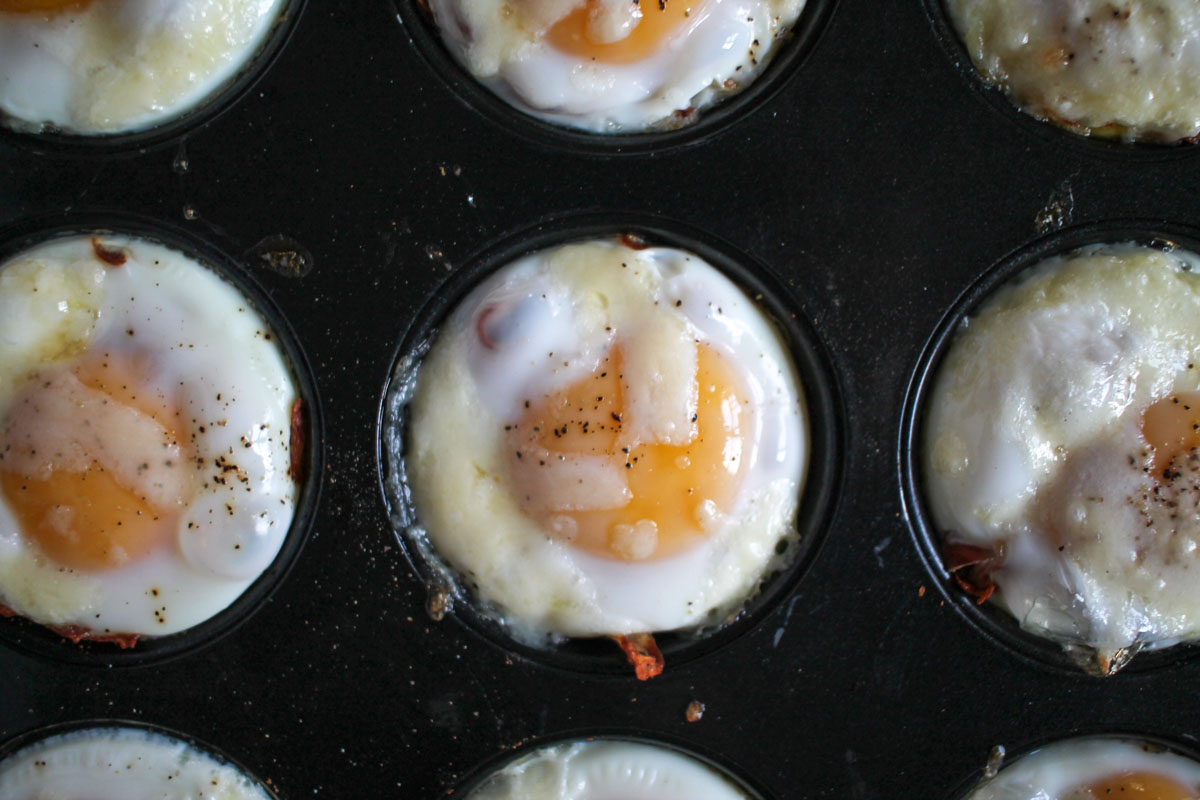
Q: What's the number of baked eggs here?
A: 9